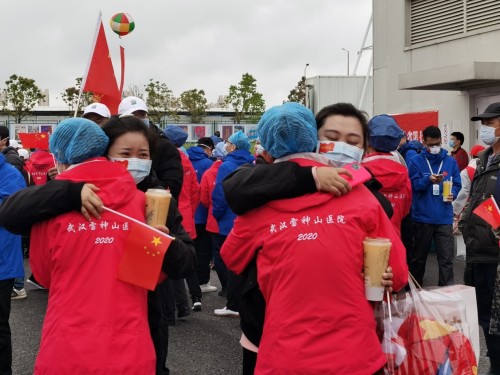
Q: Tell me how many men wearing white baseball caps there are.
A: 2